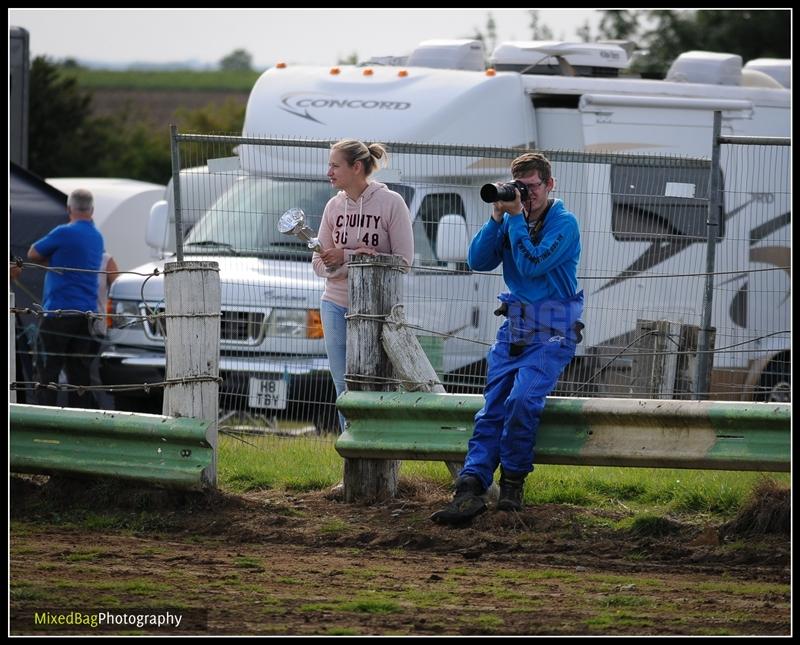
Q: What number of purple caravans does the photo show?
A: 0